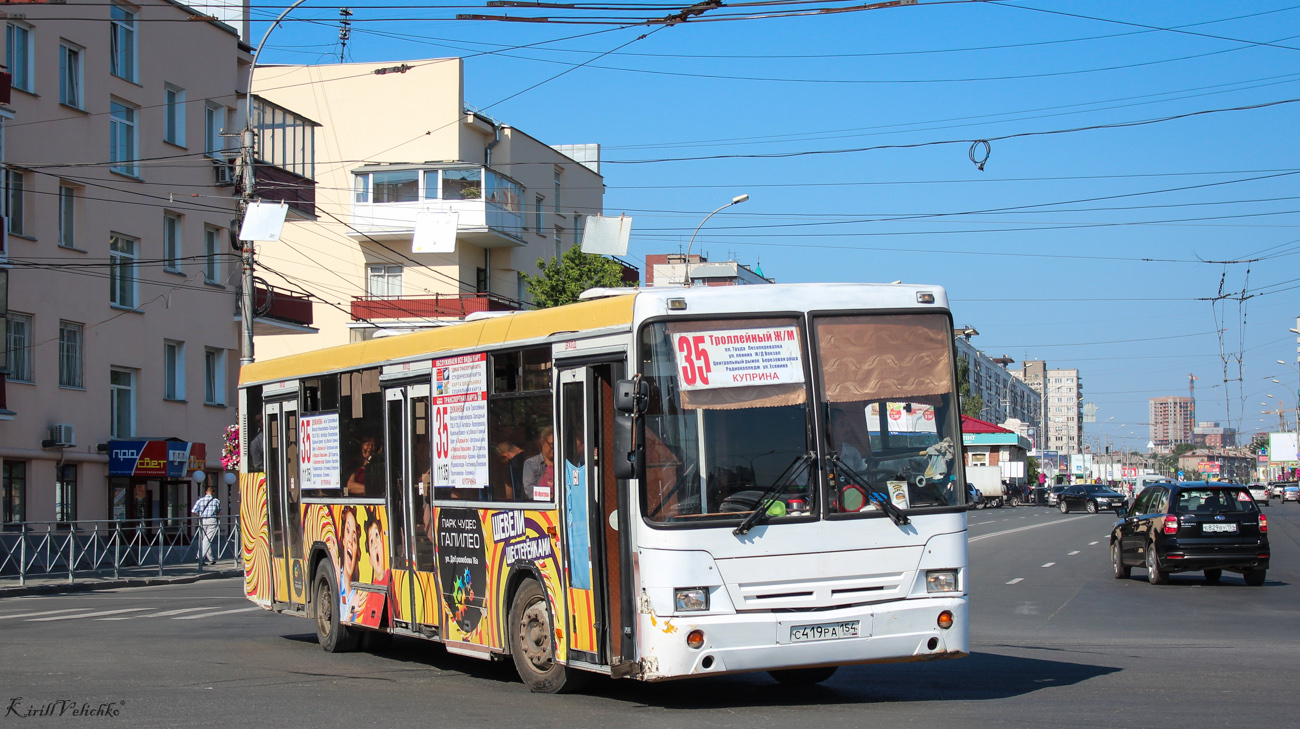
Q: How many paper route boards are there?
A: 3